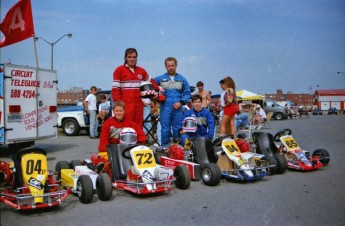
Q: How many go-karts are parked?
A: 4